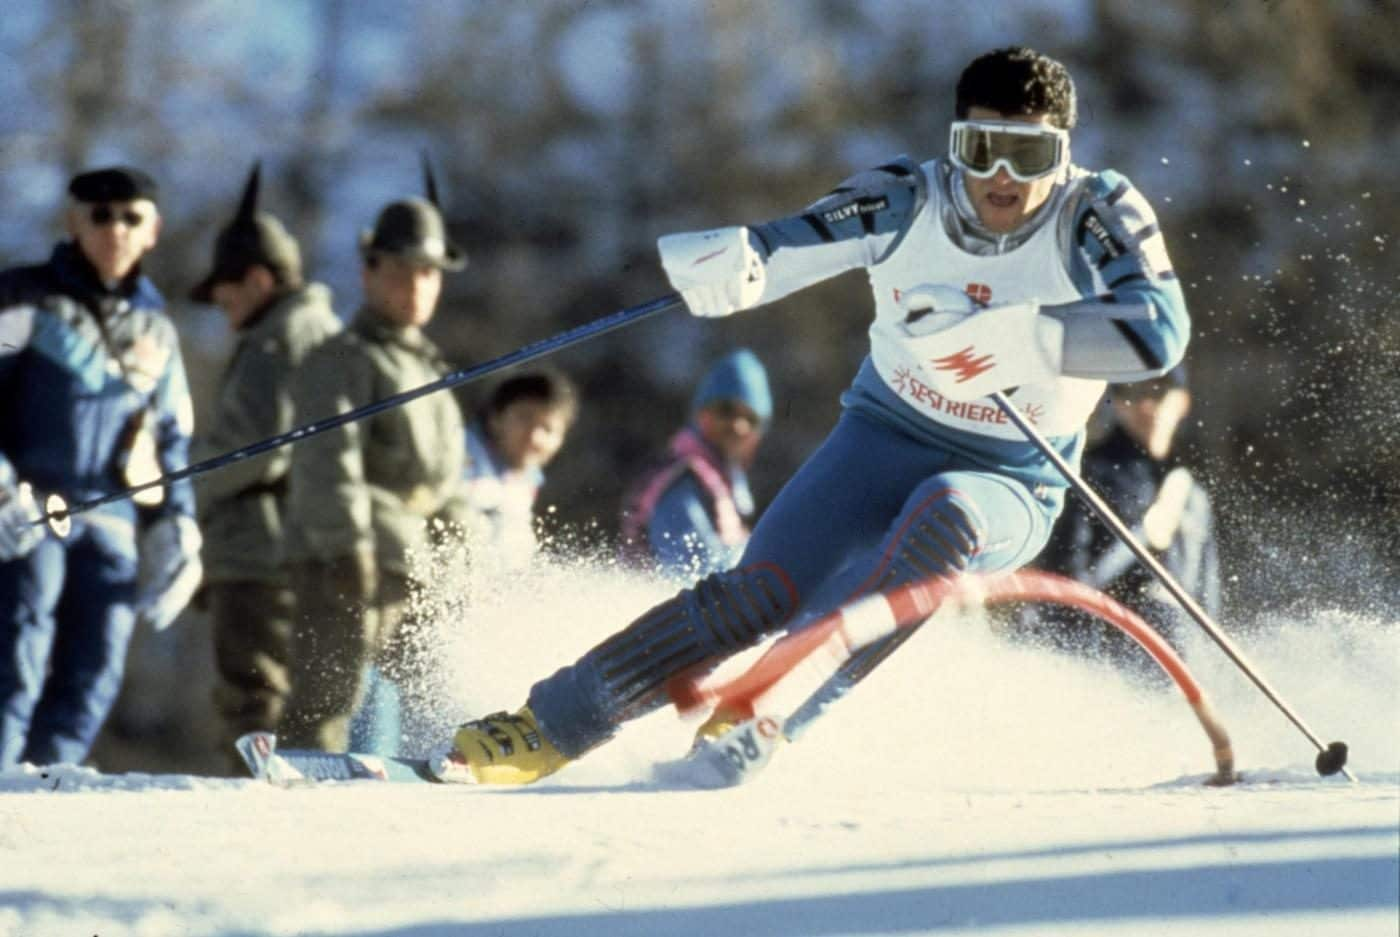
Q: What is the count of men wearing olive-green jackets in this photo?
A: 2